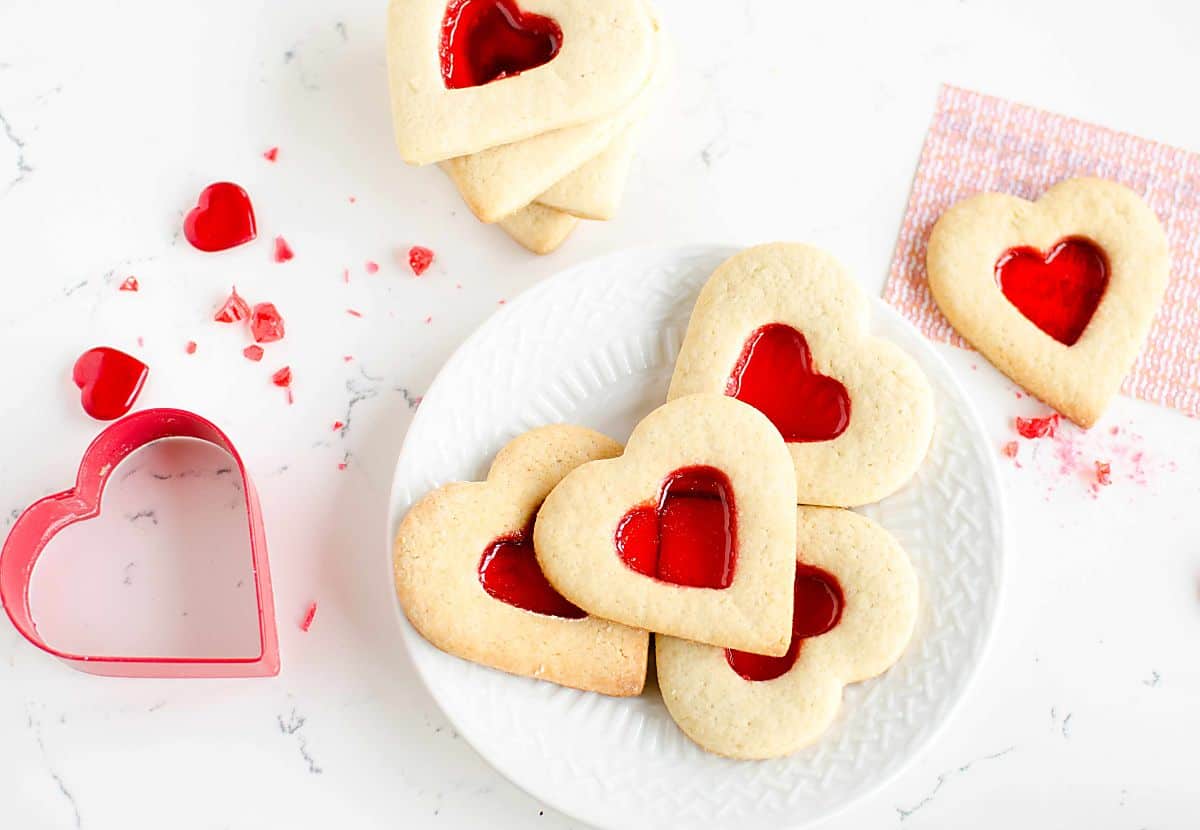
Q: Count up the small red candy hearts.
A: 2